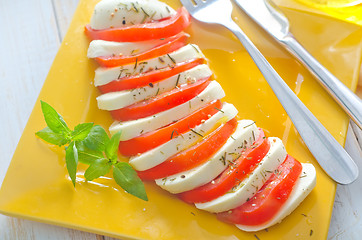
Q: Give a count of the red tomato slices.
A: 8